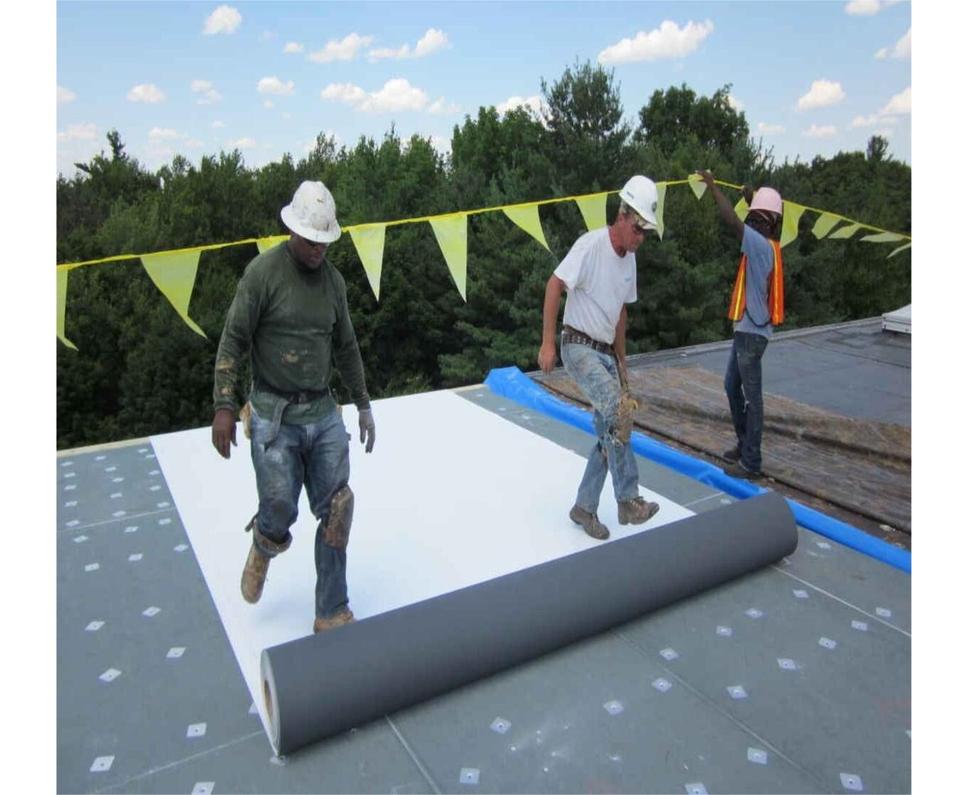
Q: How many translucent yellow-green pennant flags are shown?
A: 15